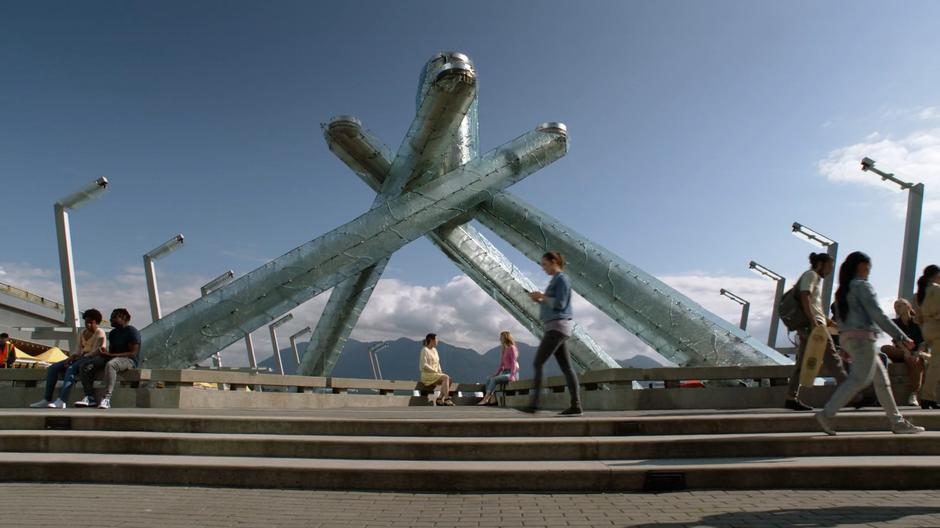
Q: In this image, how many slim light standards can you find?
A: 12